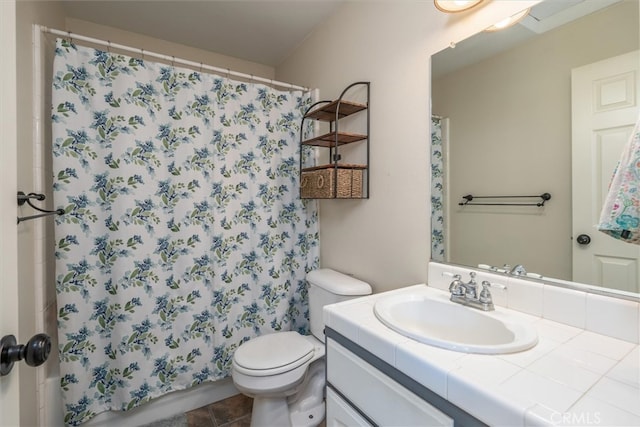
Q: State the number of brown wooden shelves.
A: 3